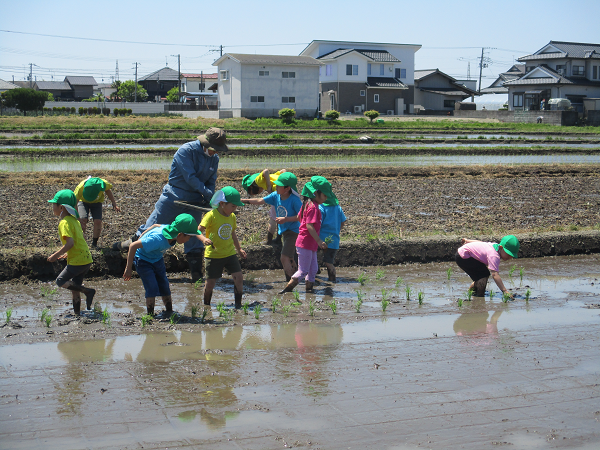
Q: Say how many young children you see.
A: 9